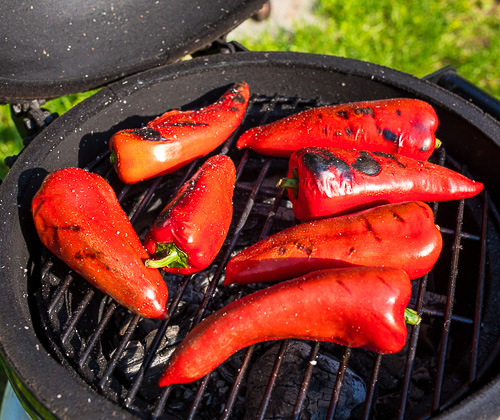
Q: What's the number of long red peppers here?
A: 7